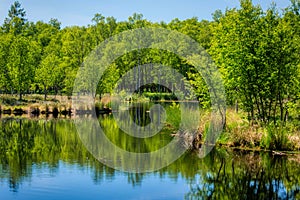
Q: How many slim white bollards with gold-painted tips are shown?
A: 0